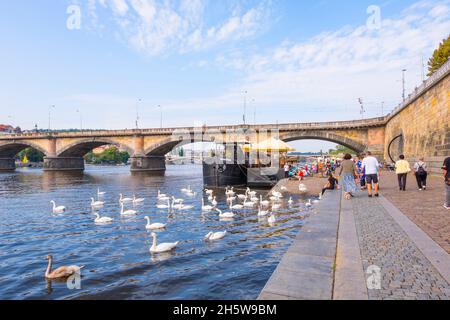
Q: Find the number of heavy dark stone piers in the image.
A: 3